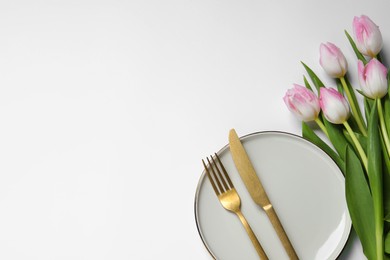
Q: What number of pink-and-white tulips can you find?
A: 5